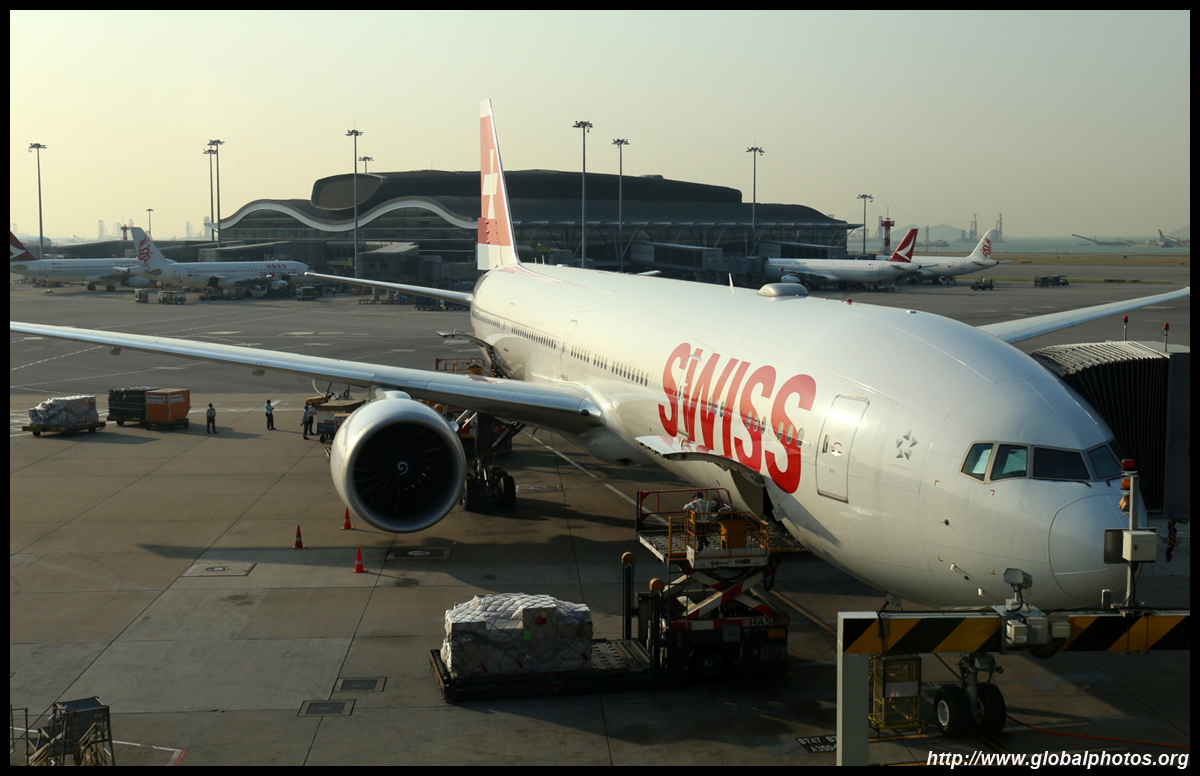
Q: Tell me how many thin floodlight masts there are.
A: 10